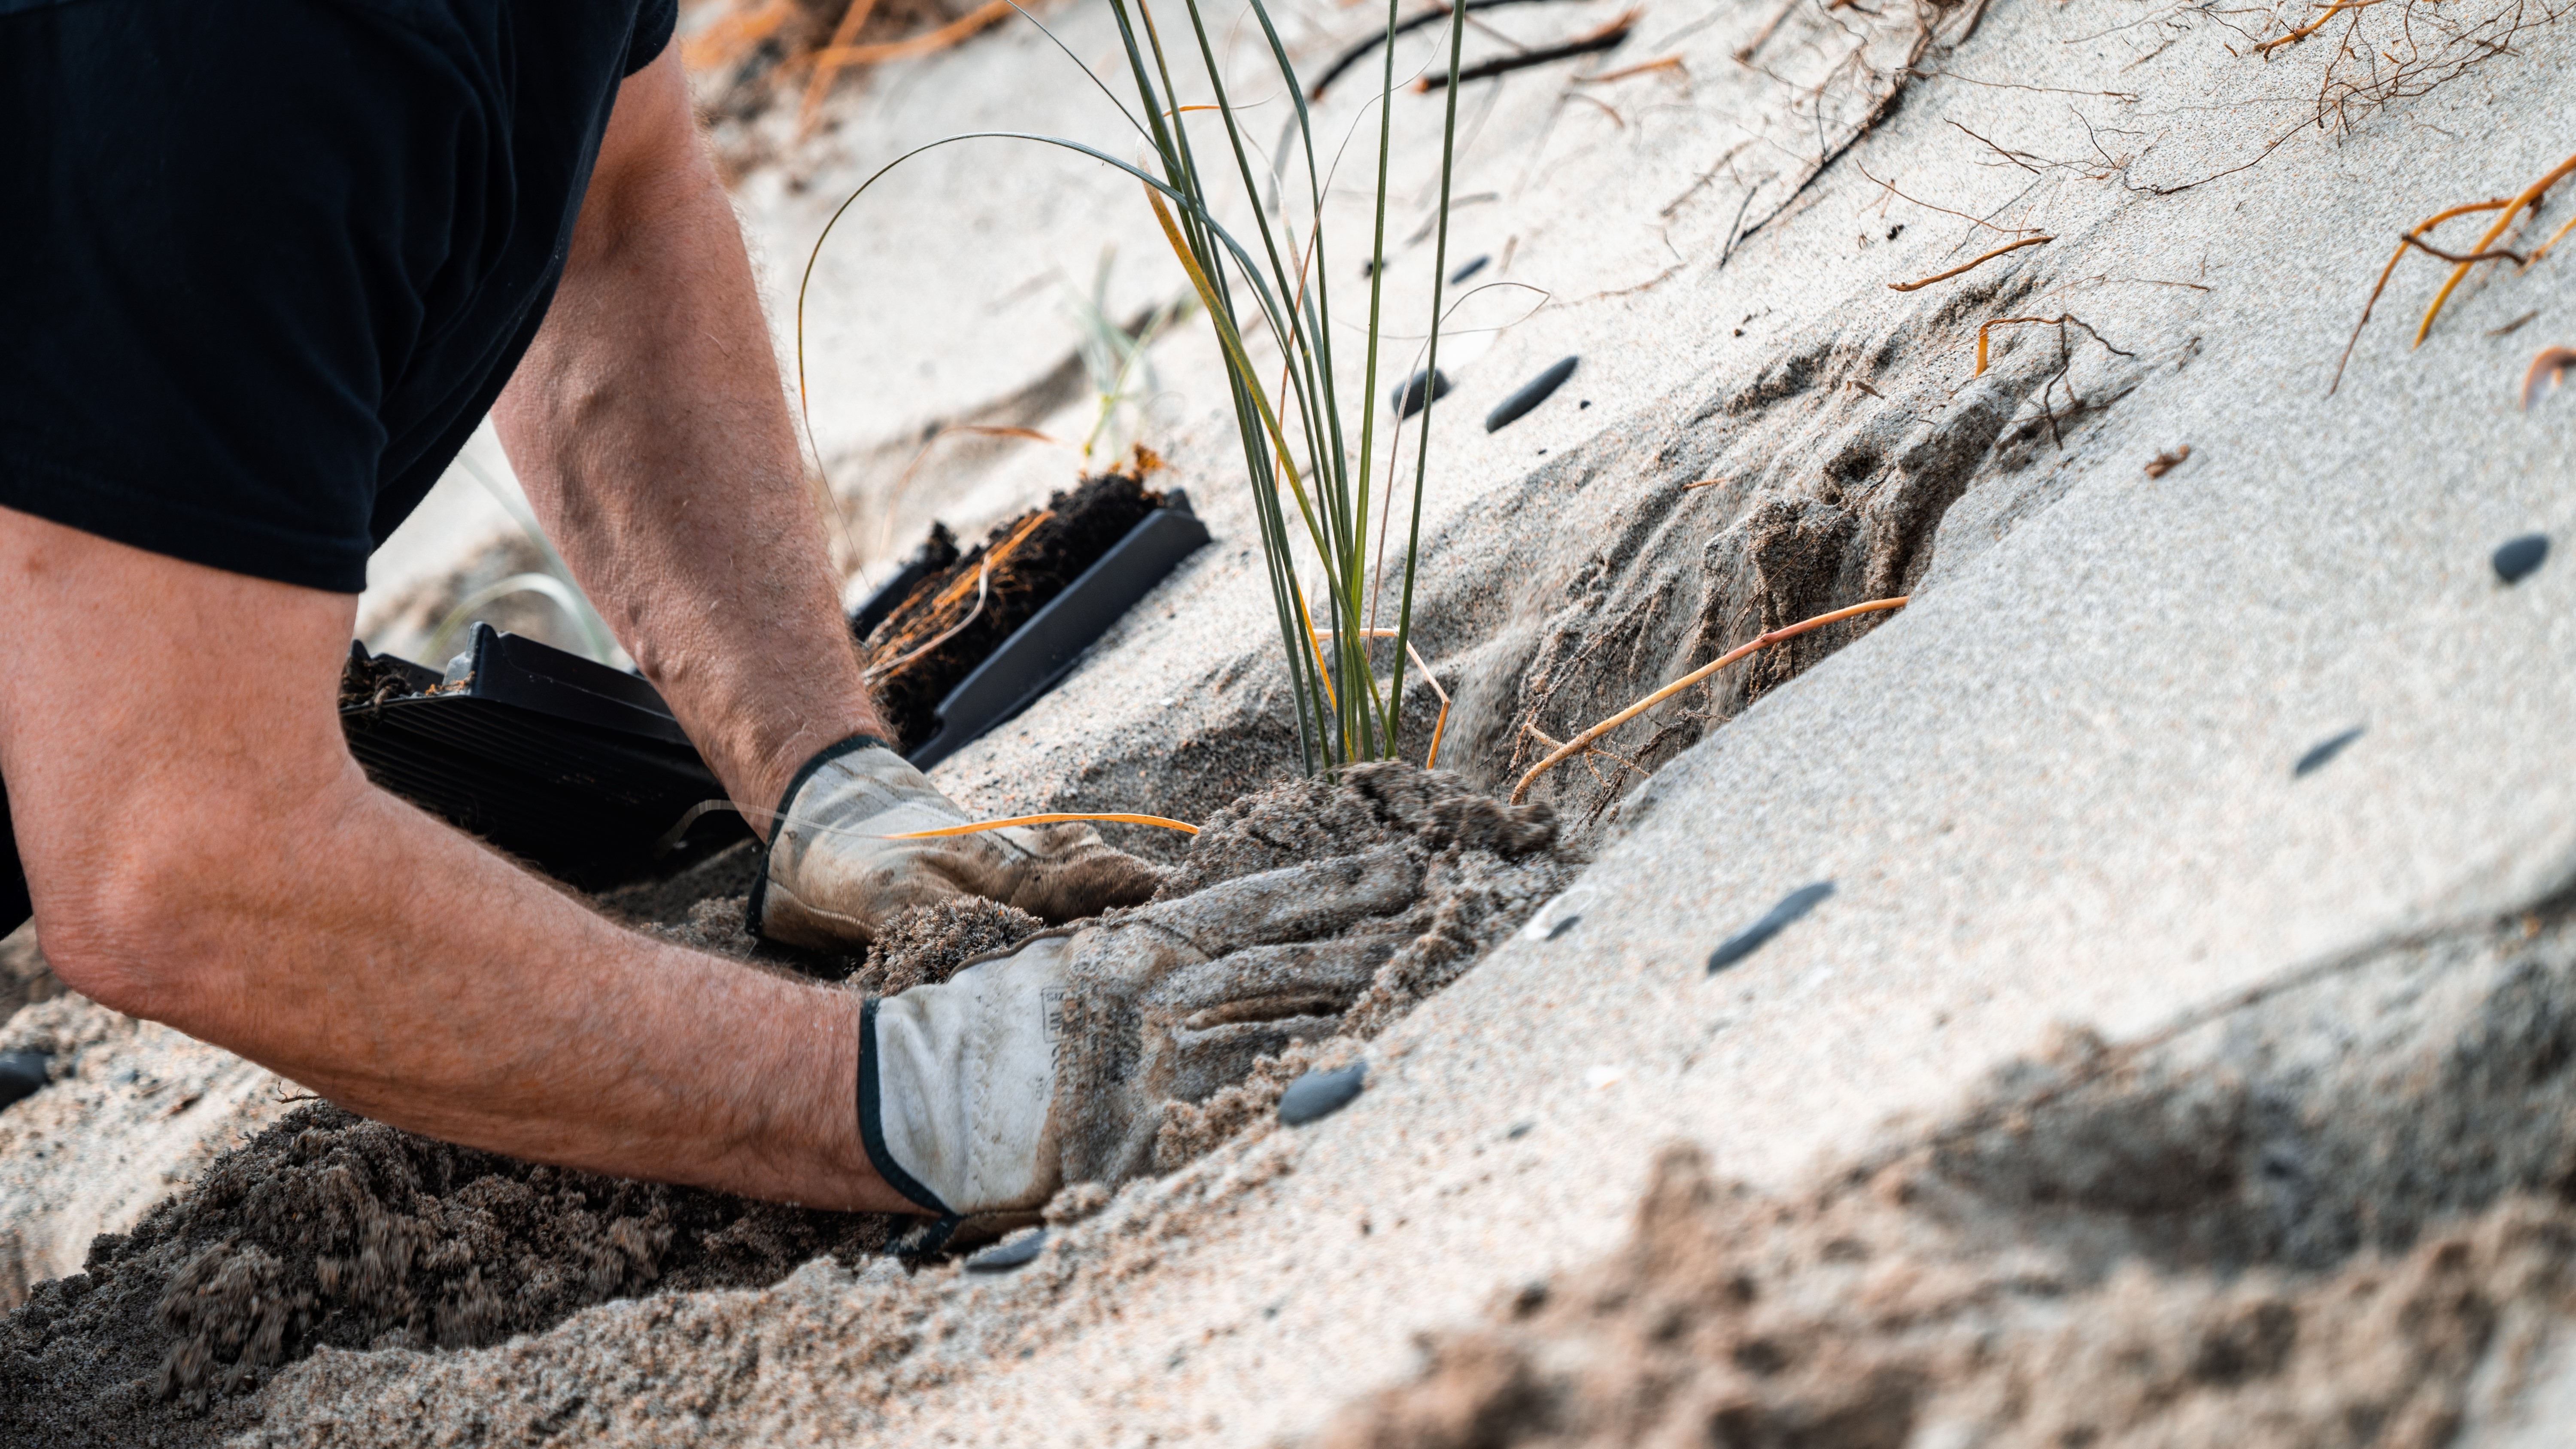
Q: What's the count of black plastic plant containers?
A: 2